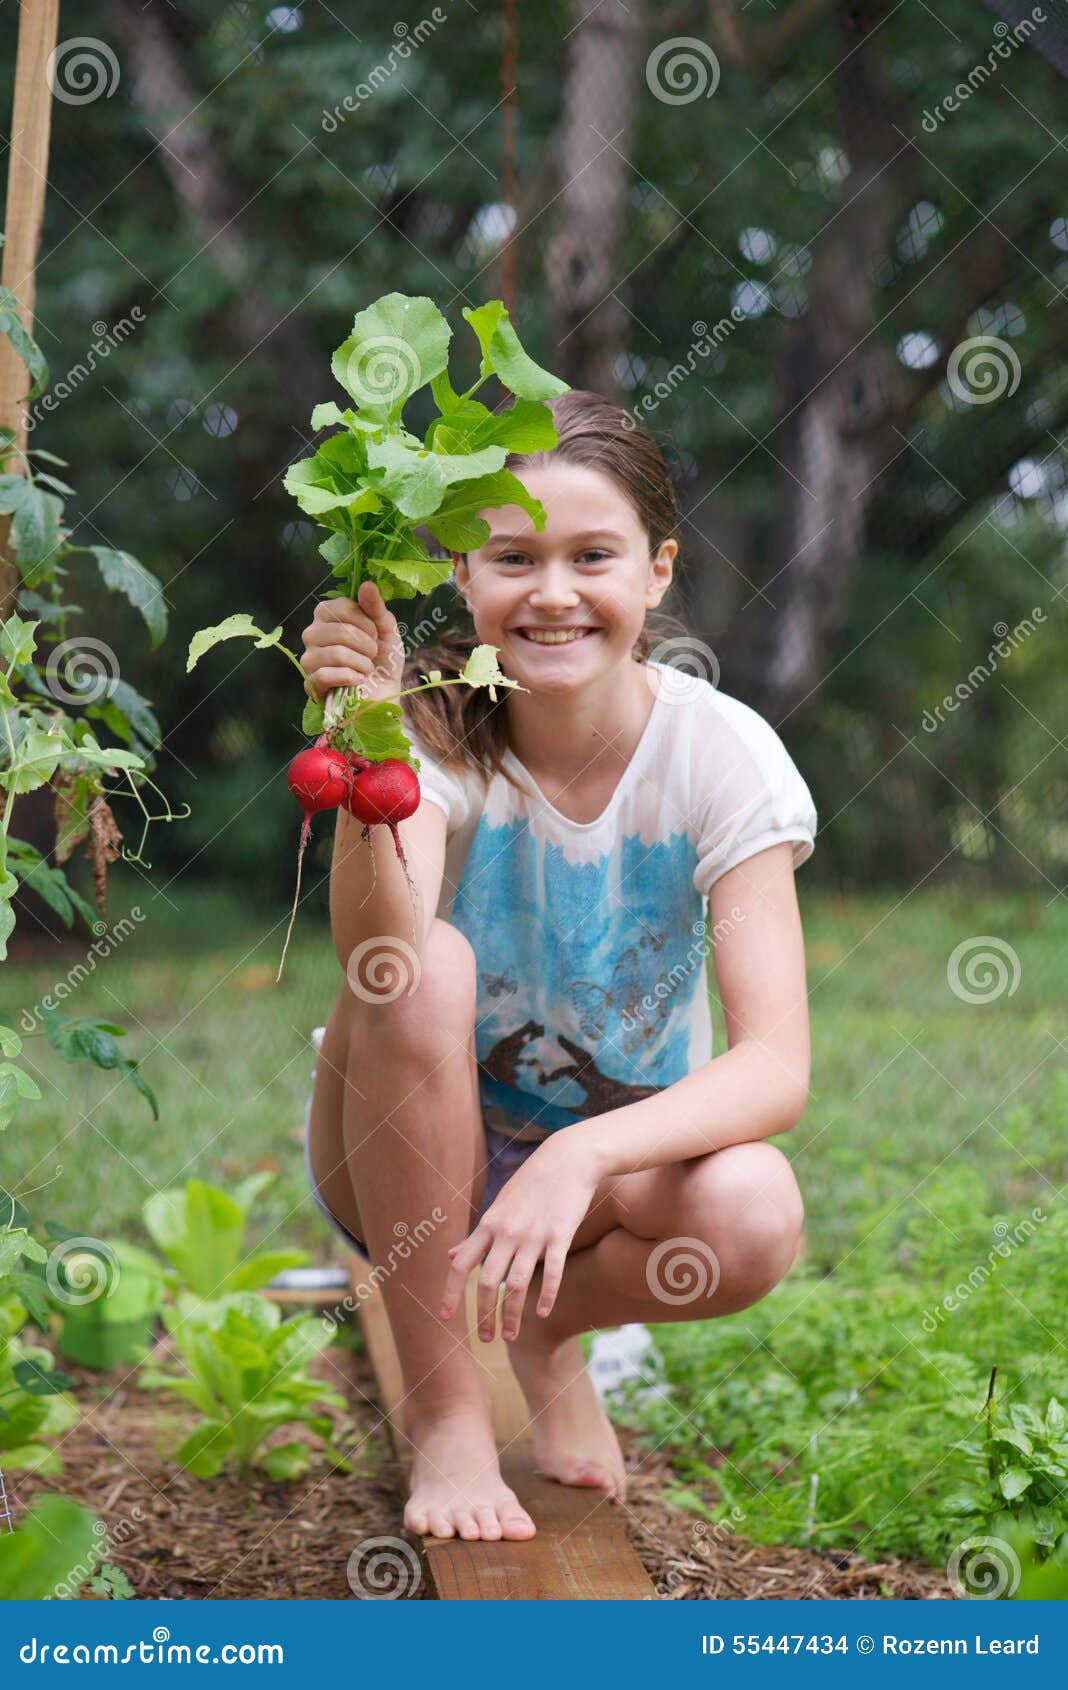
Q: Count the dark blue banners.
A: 1